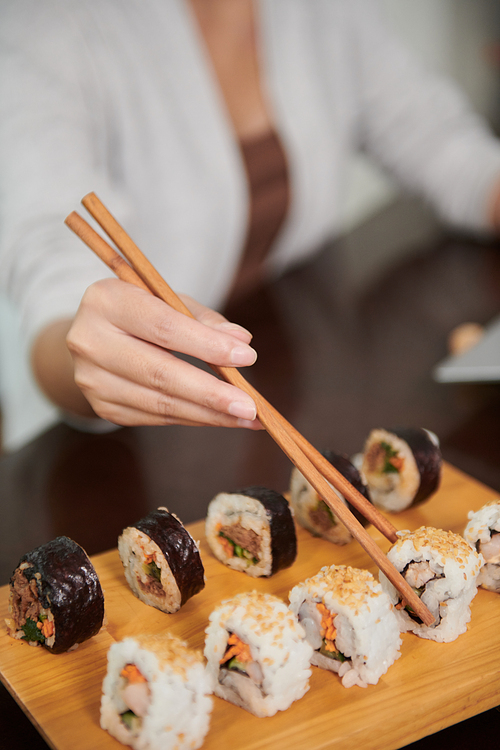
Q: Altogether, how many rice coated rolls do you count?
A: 5